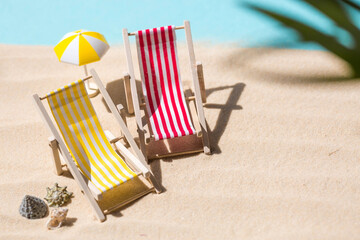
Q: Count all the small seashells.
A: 3